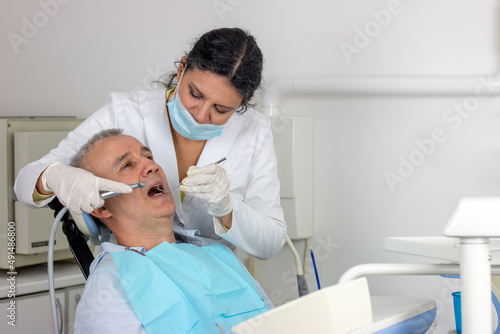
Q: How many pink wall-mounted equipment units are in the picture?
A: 0